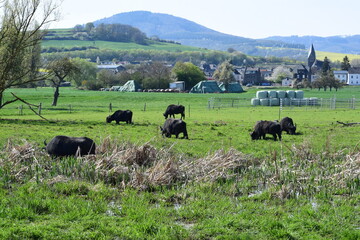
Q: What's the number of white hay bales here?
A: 12